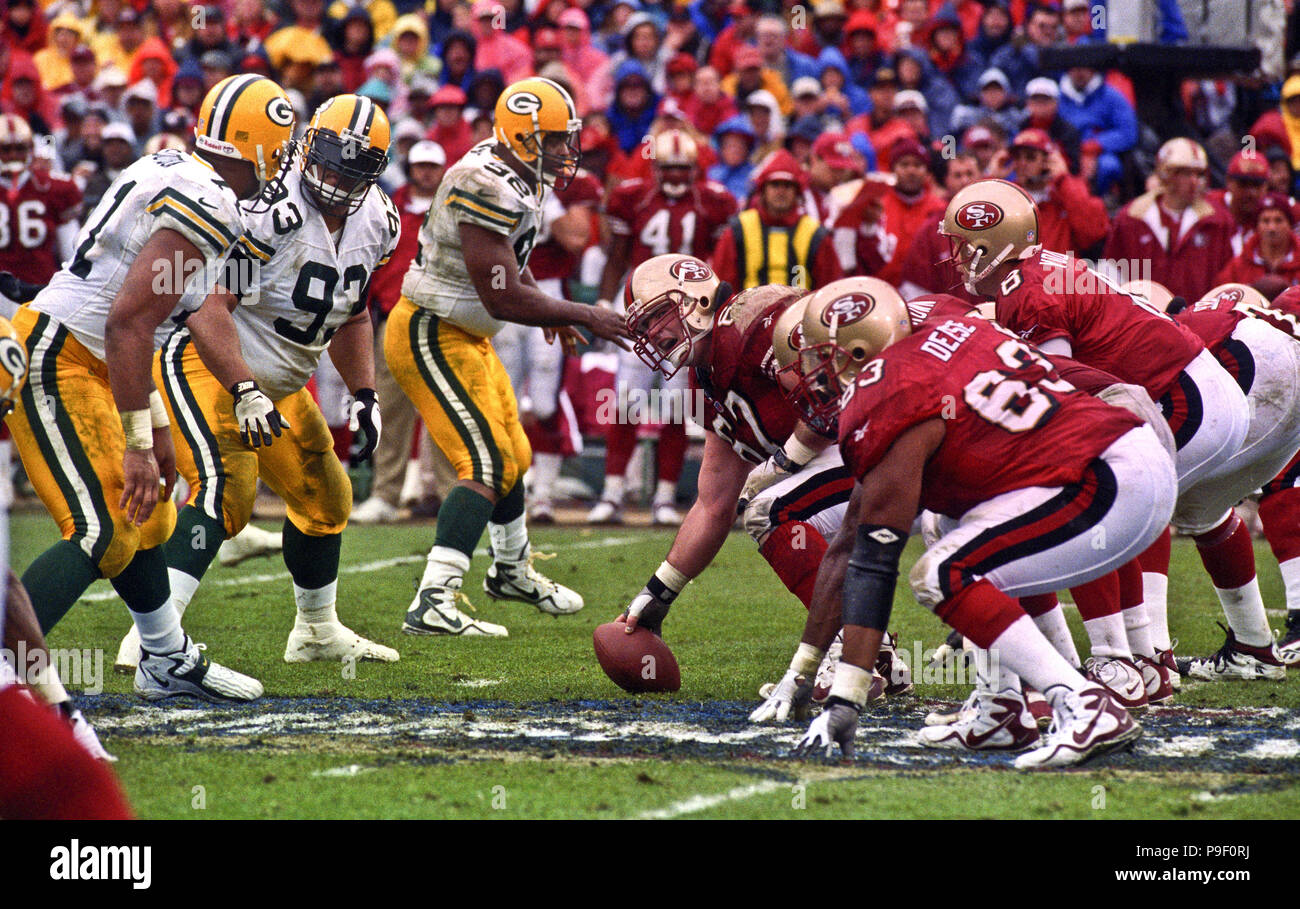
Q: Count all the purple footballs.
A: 0